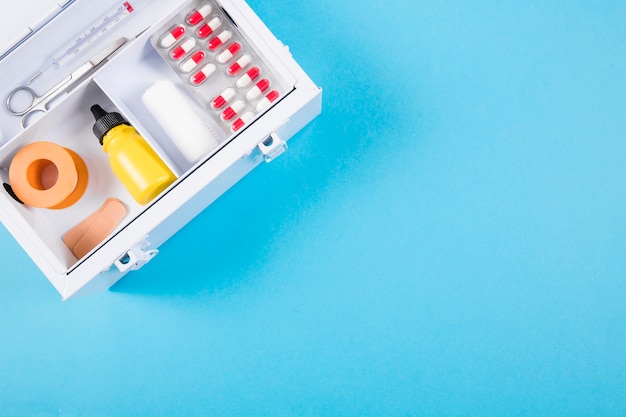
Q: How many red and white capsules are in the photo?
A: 15